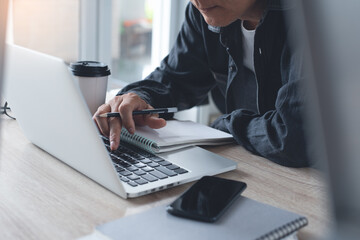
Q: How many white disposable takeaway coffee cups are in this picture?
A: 1